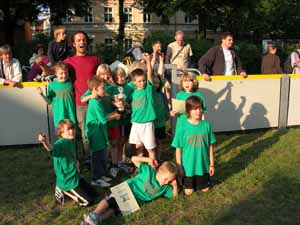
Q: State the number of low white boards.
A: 3